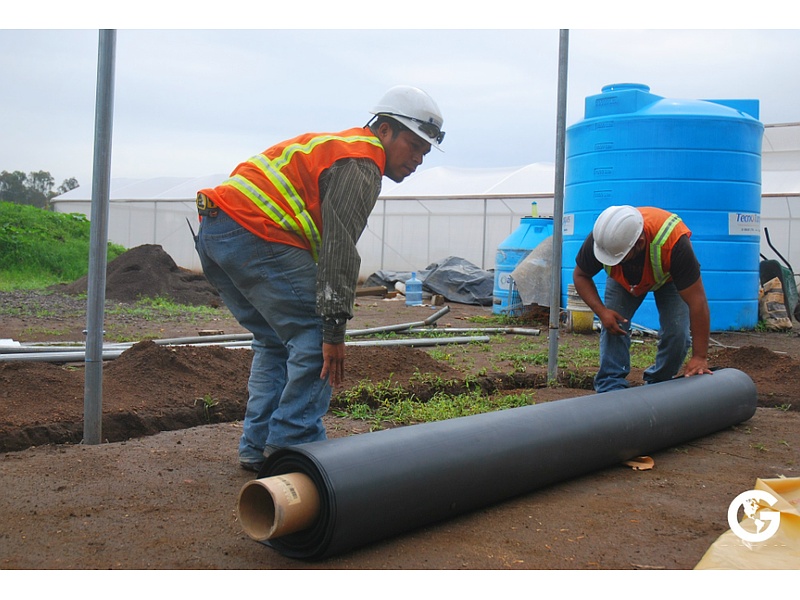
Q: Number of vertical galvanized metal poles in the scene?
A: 2